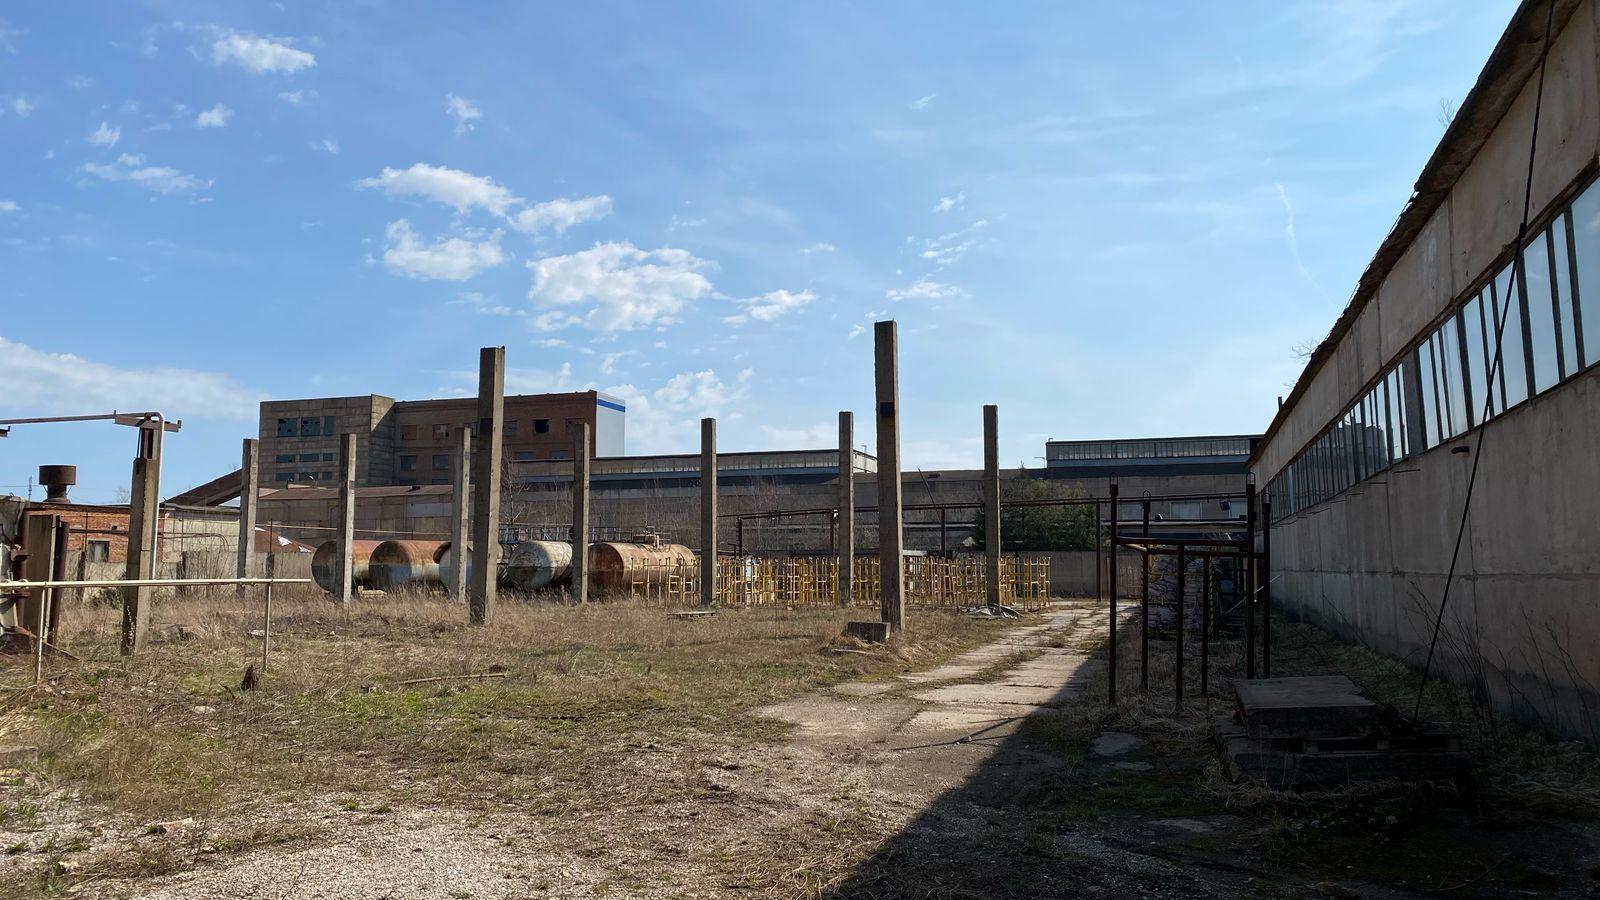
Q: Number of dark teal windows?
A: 9